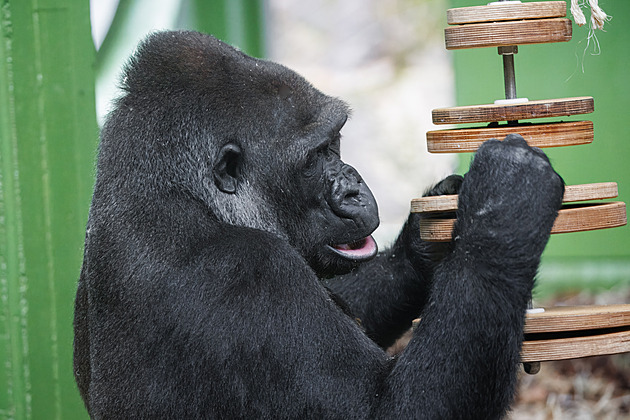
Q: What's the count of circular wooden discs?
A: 8